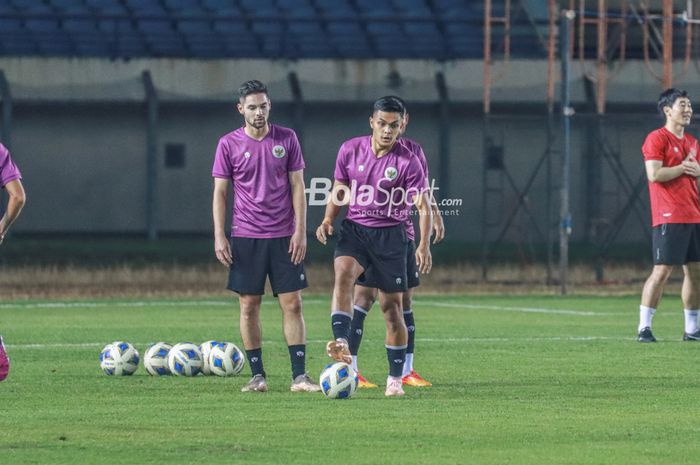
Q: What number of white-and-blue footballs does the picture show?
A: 6